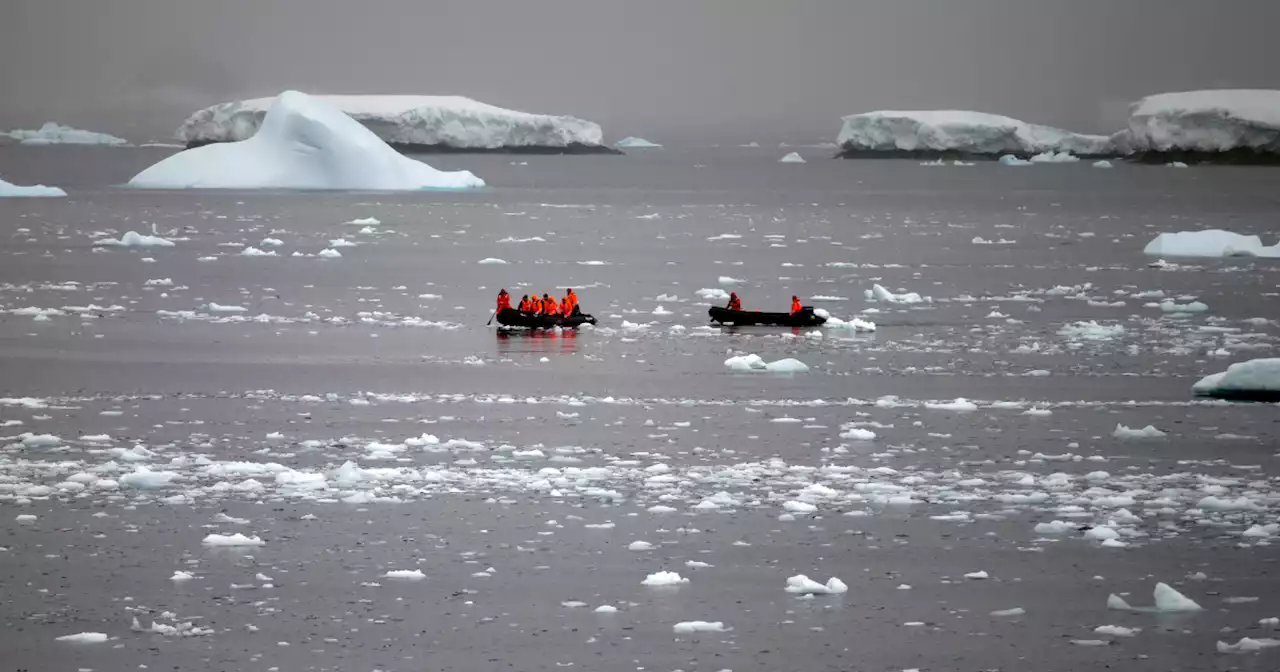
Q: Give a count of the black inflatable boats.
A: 2